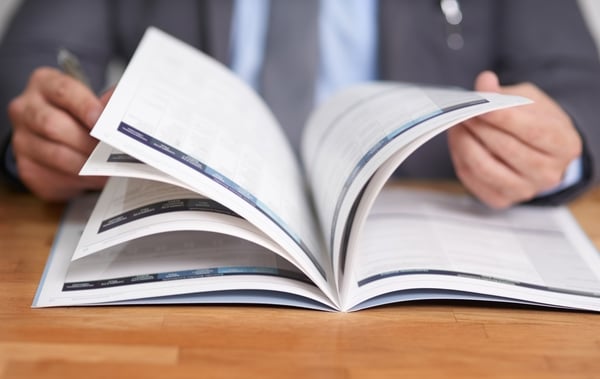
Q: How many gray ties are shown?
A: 1